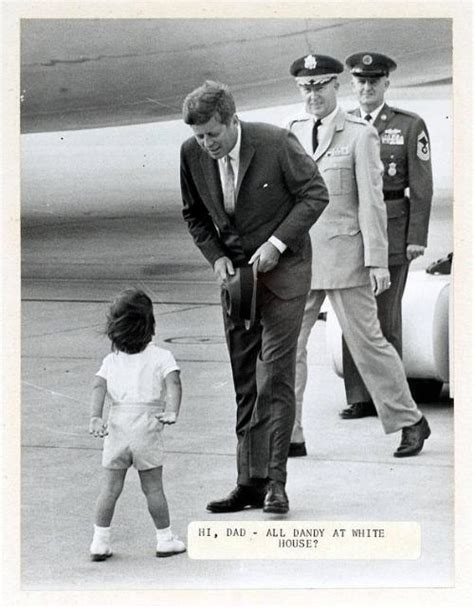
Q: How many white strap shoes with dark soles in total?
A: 2